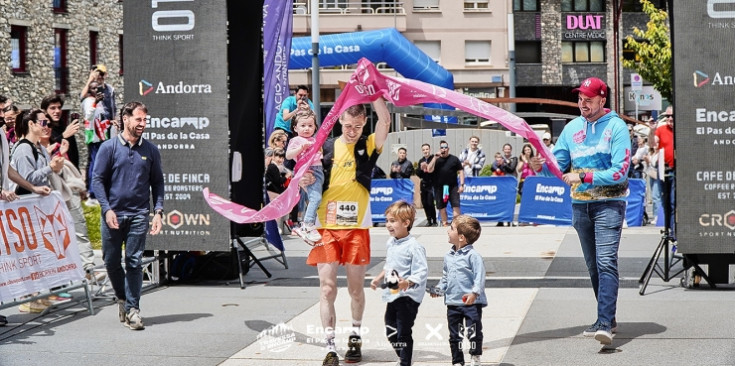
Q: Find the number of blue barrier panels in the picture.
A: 4